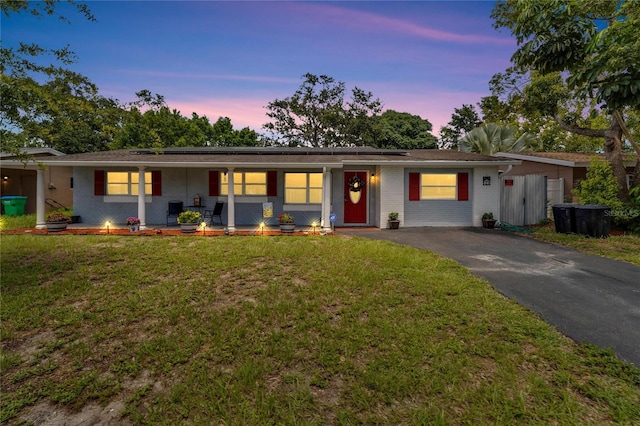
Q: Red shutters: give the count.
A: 6